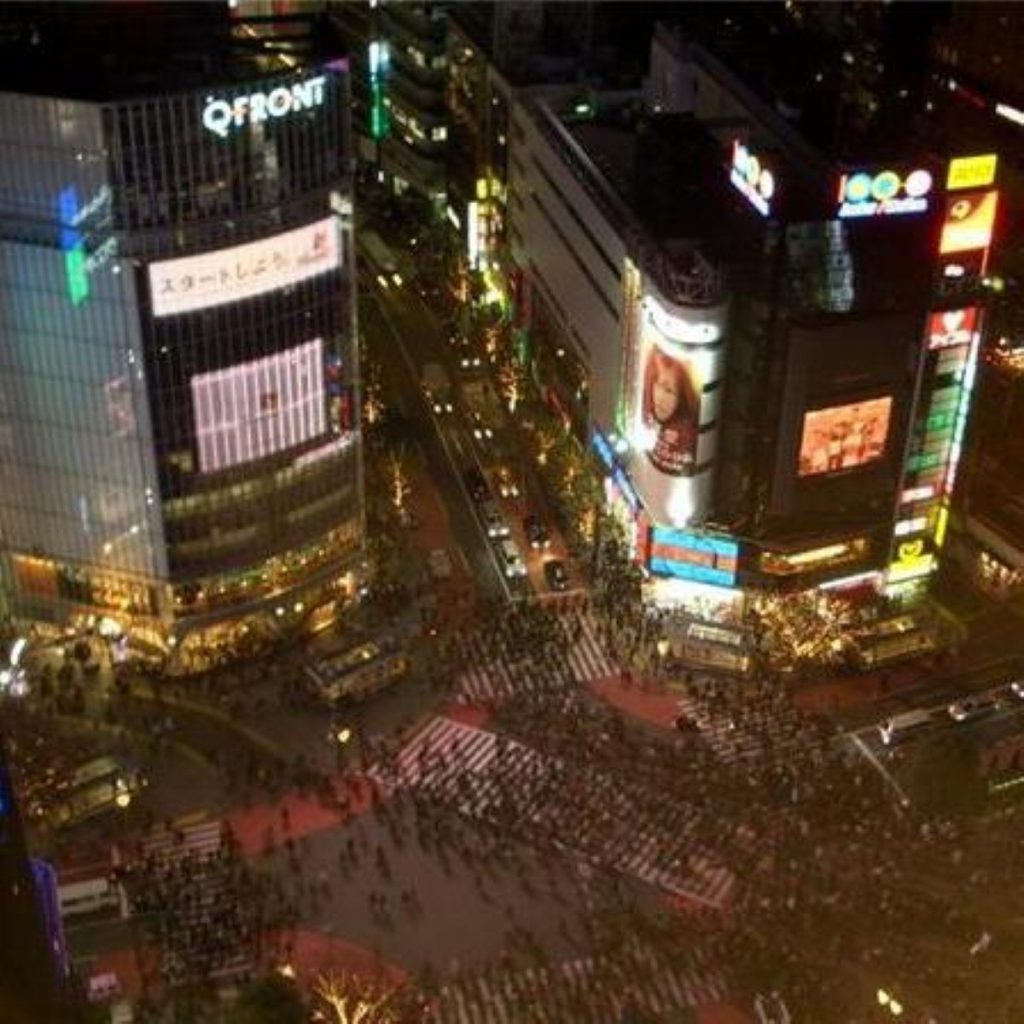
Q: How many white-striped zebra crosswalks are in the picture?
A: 5